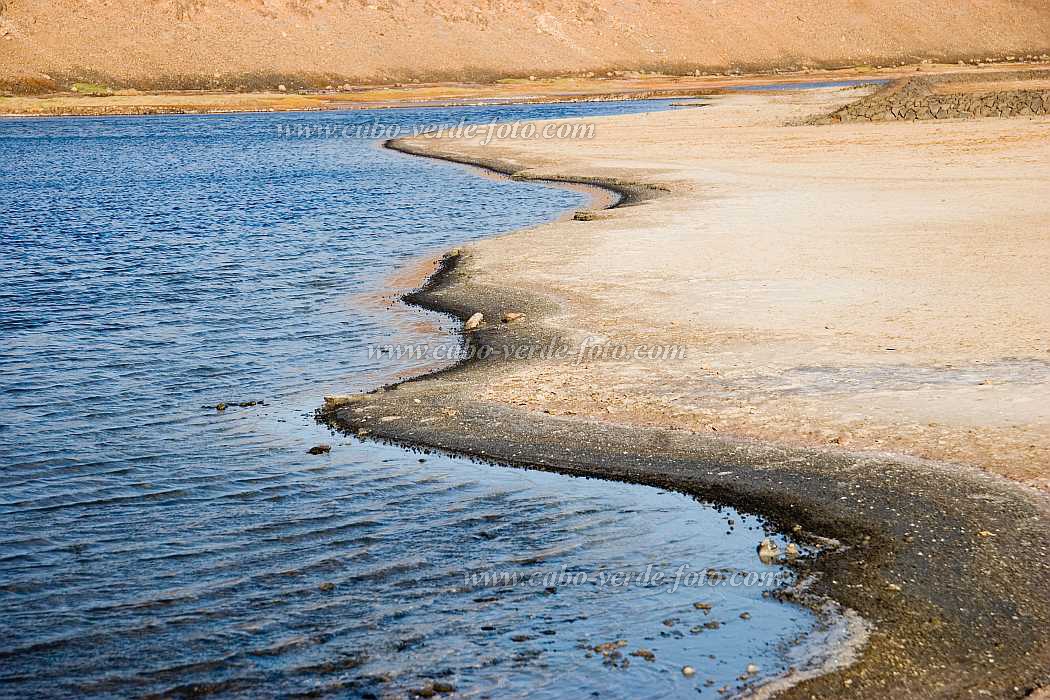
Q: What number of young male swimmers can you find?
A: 0